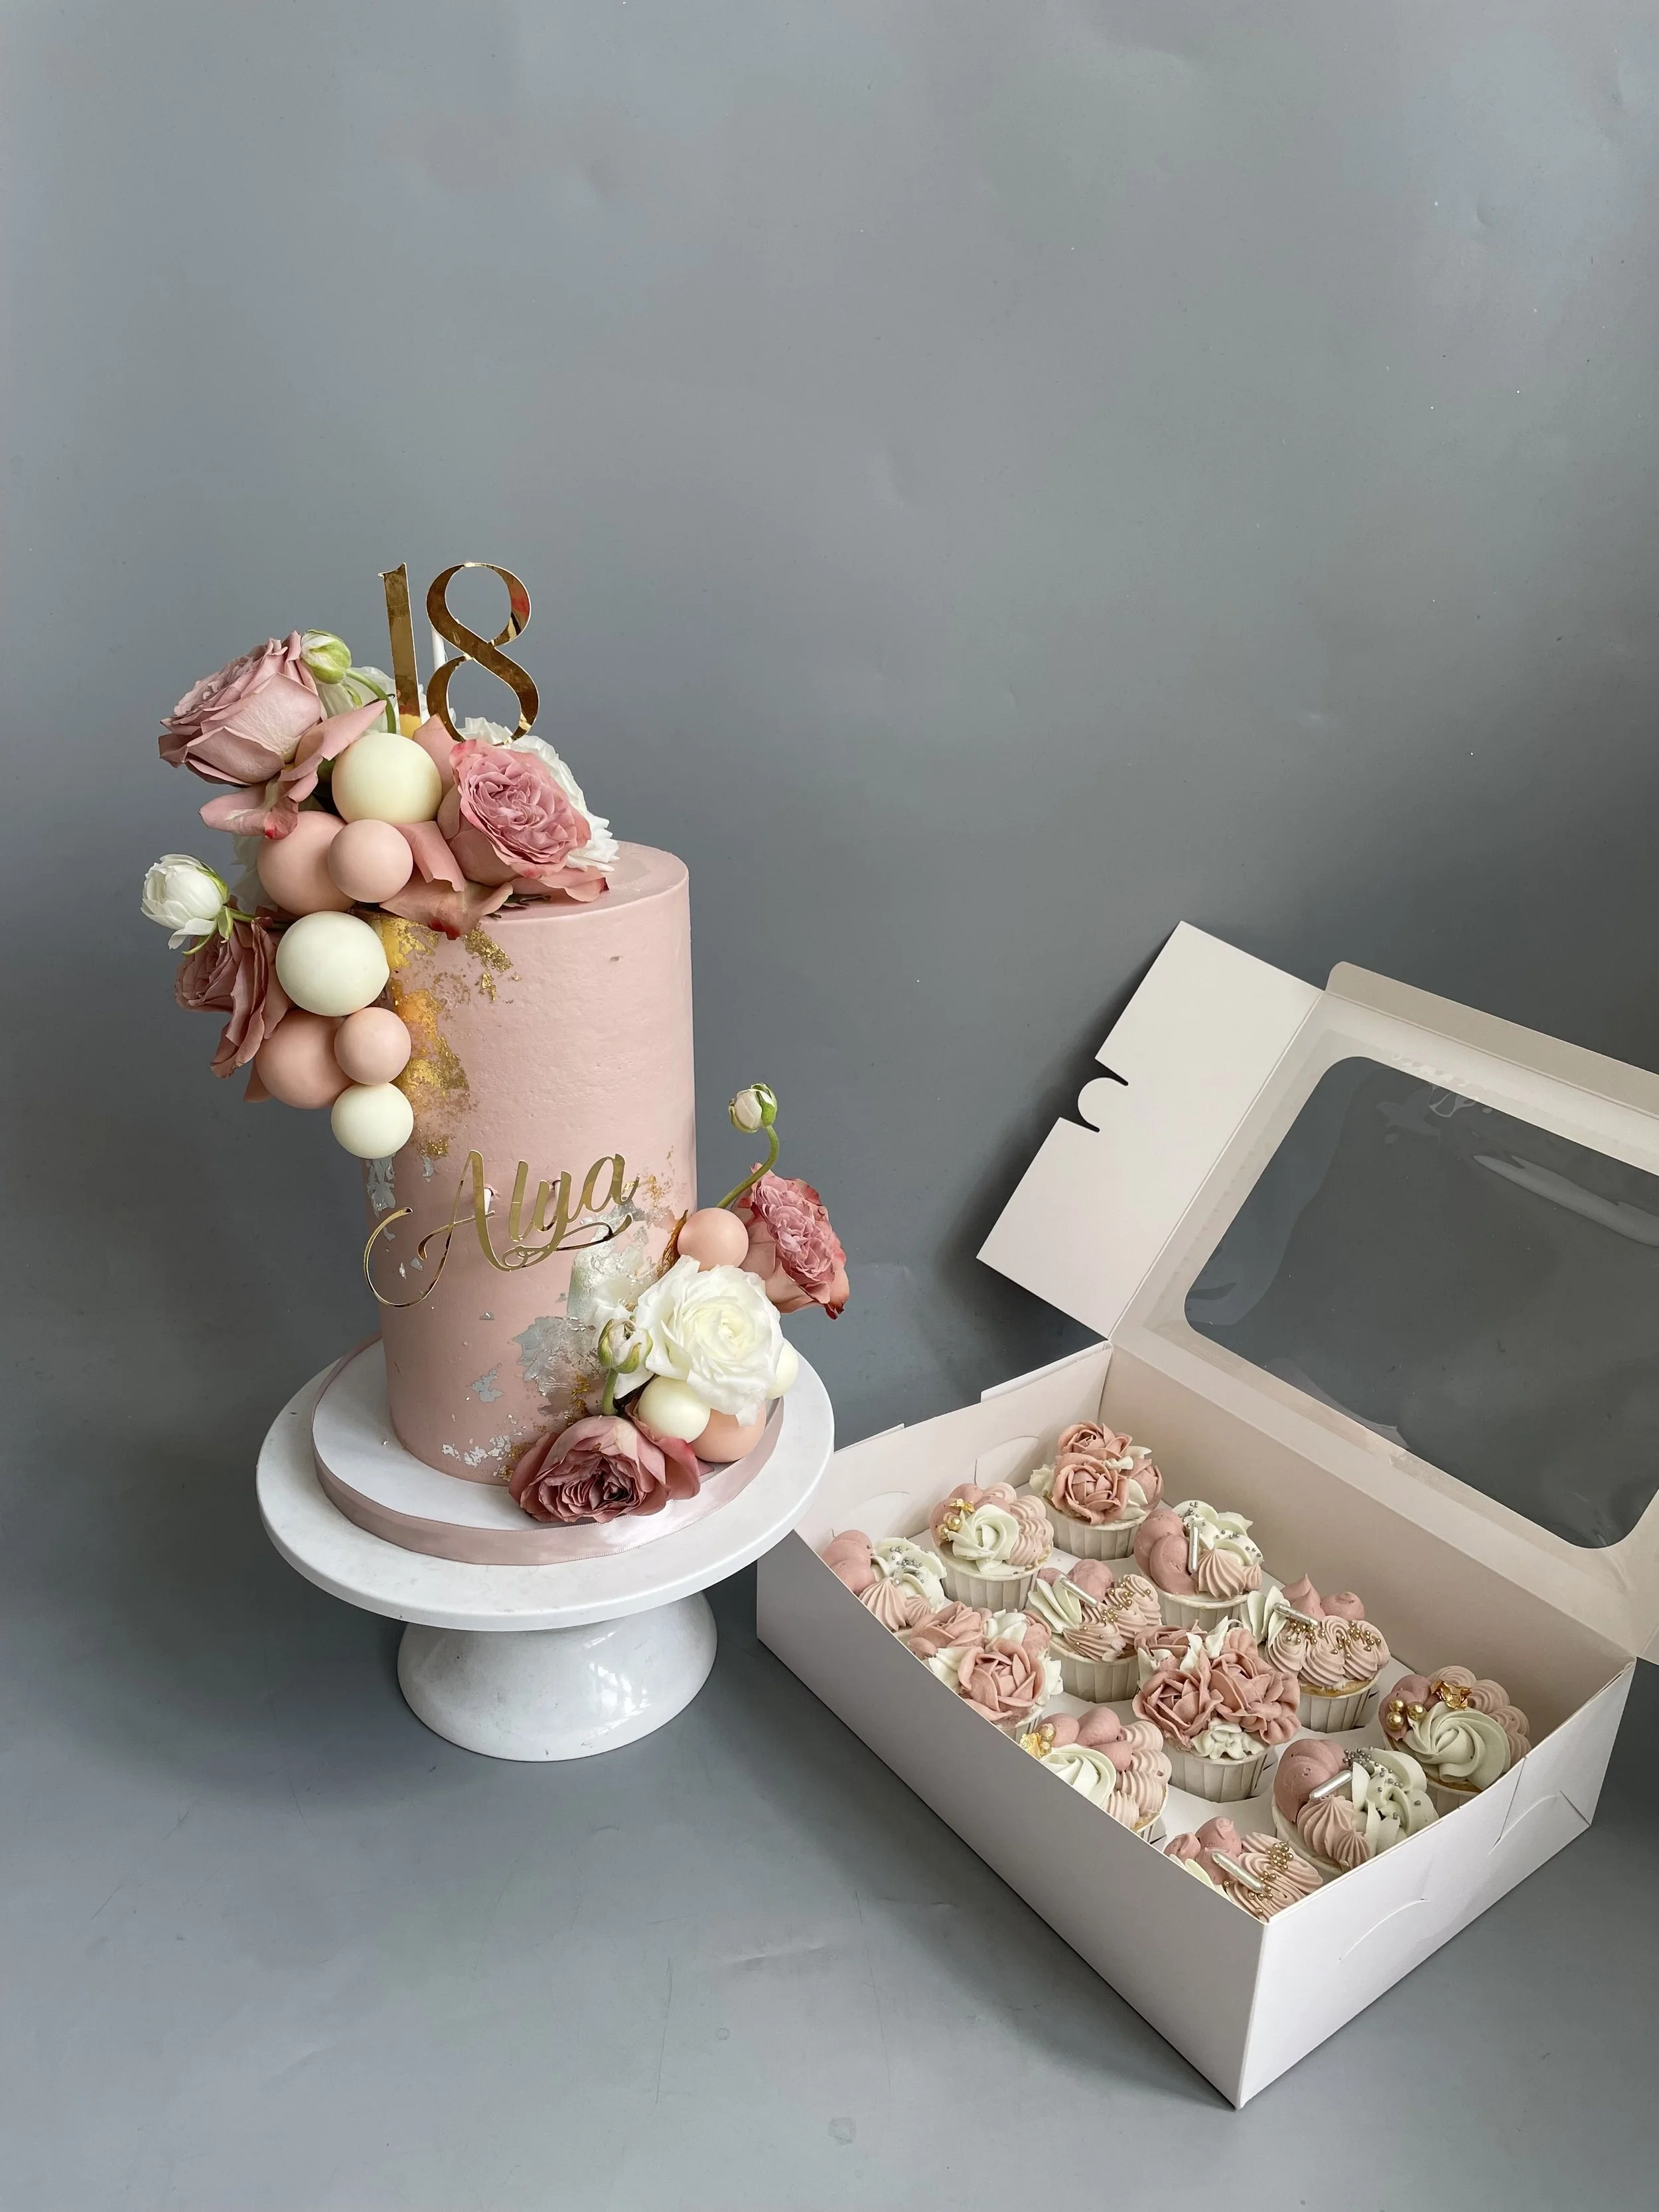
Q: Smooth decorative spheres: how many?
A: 11